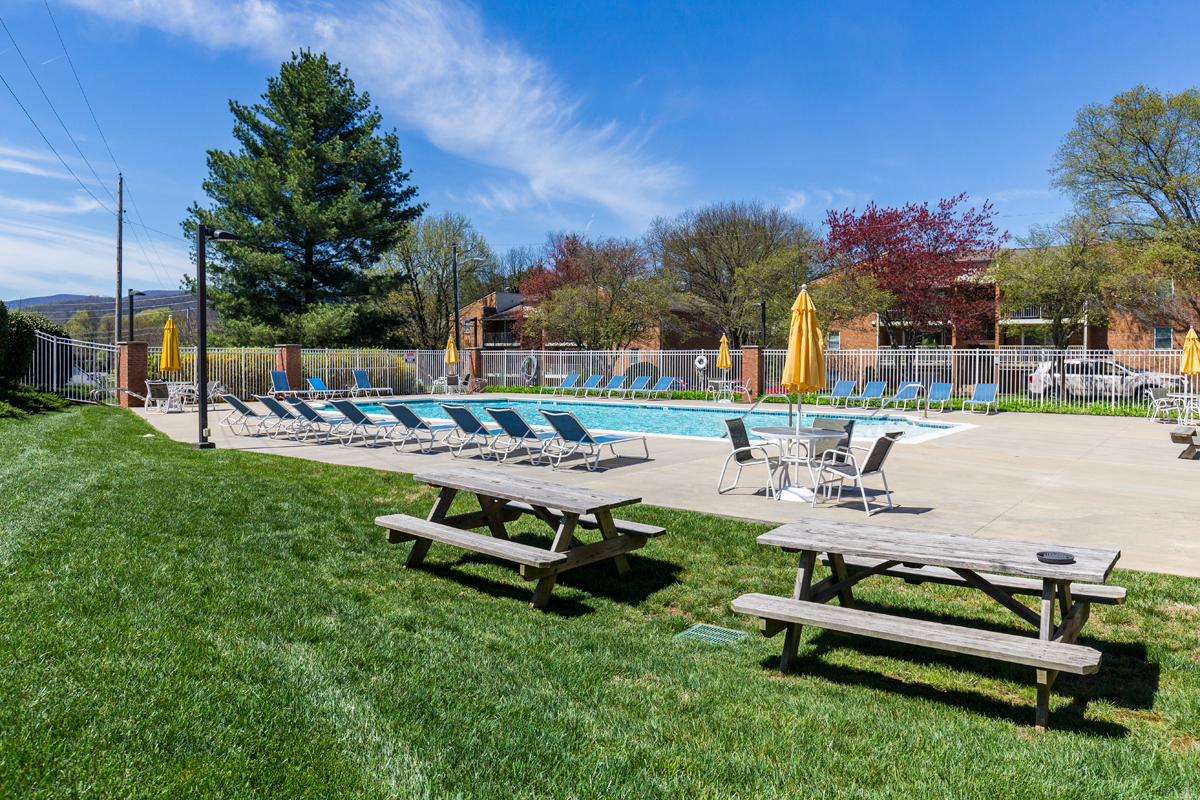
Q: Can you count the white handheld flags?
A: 0